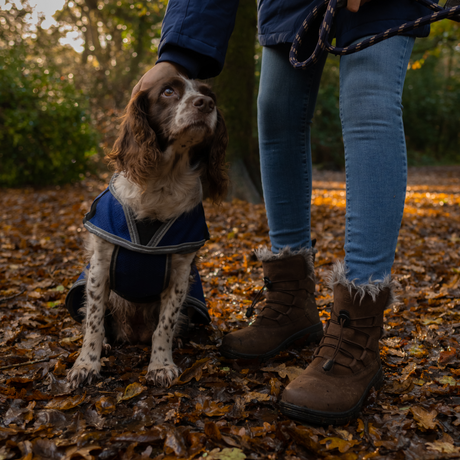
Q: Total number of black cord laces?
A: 2